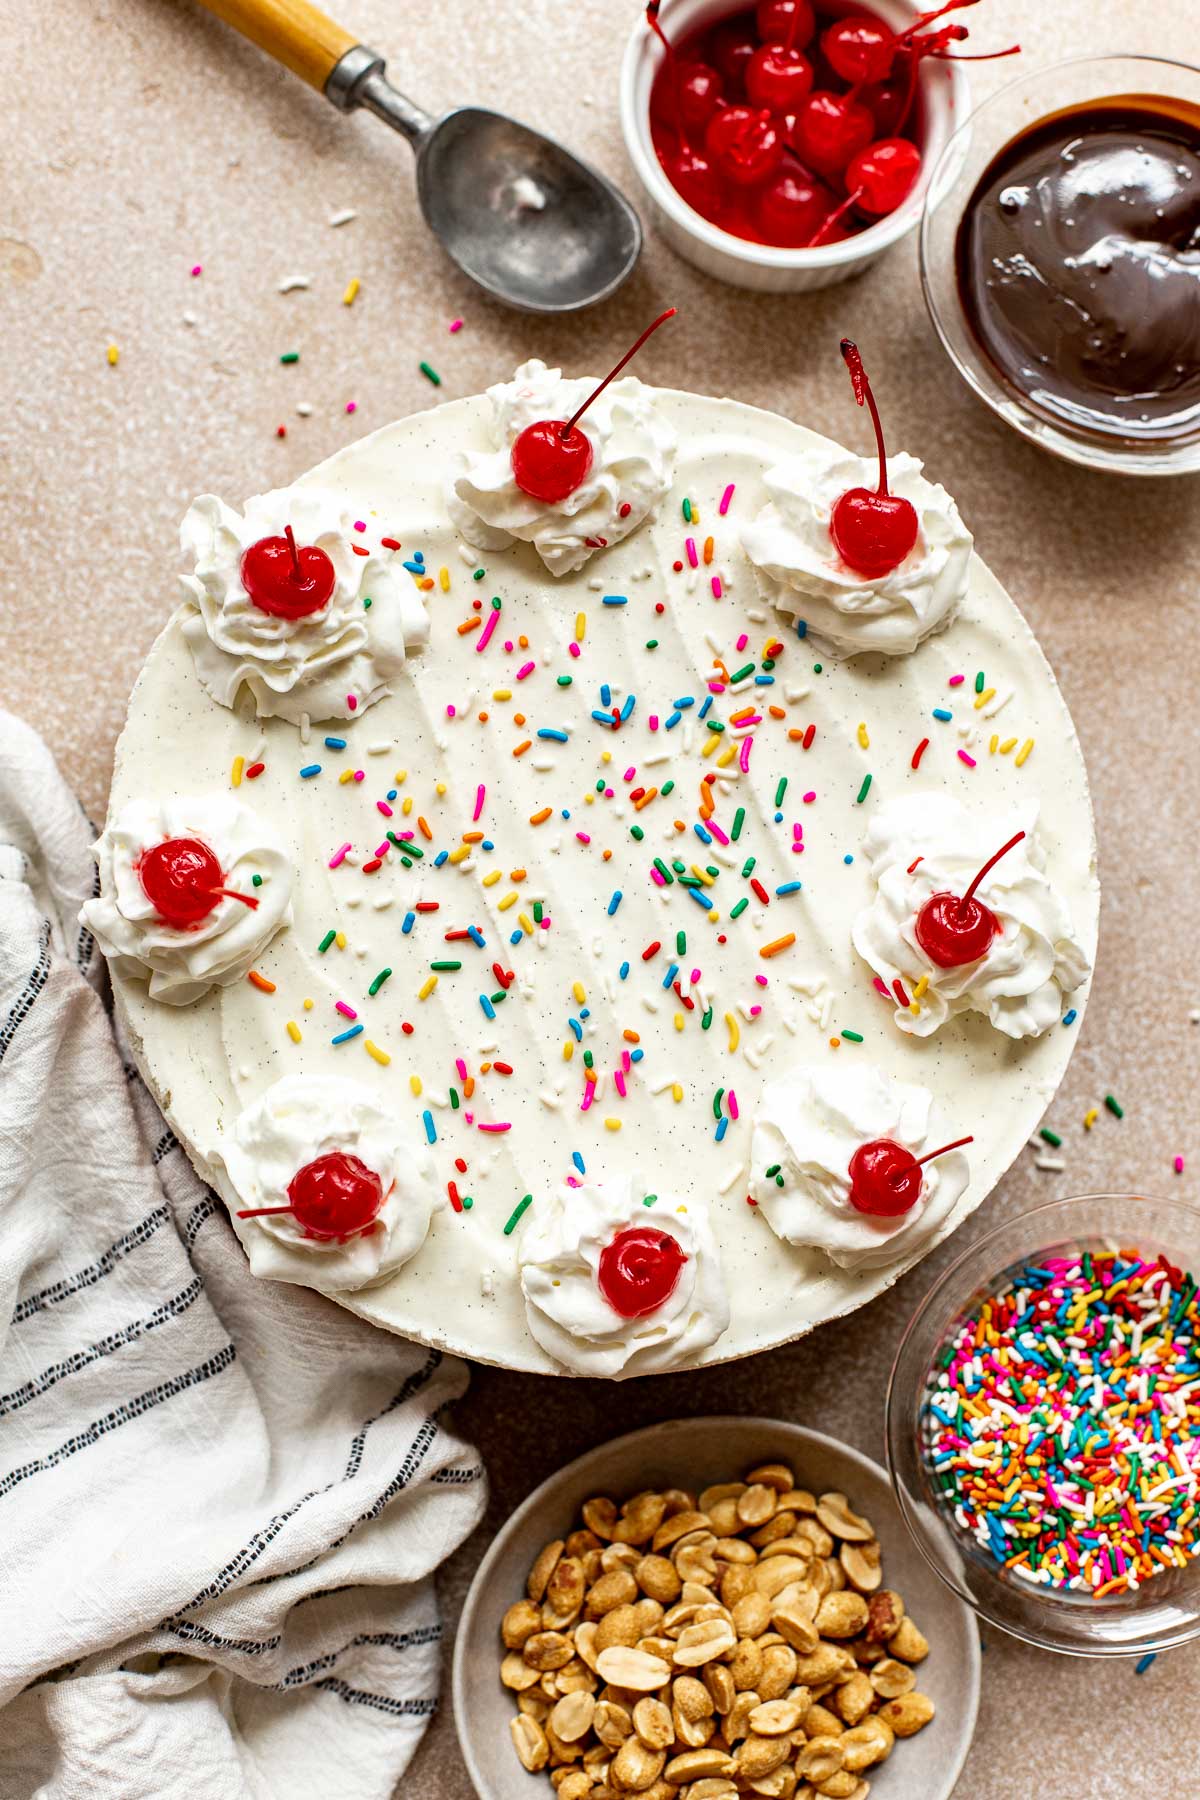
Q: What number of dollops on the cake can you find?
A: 8